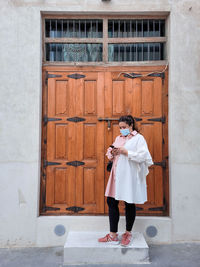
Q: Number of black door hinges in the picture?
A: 15